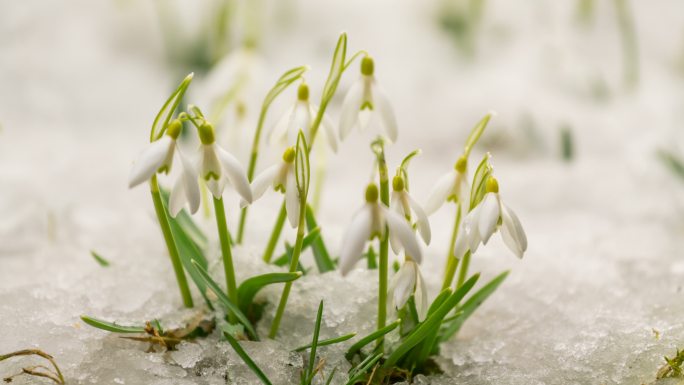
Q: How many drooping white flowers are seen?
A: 10